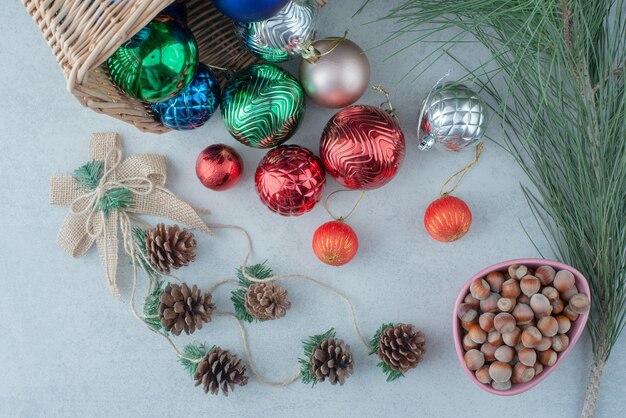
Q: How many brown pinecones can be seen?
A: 6